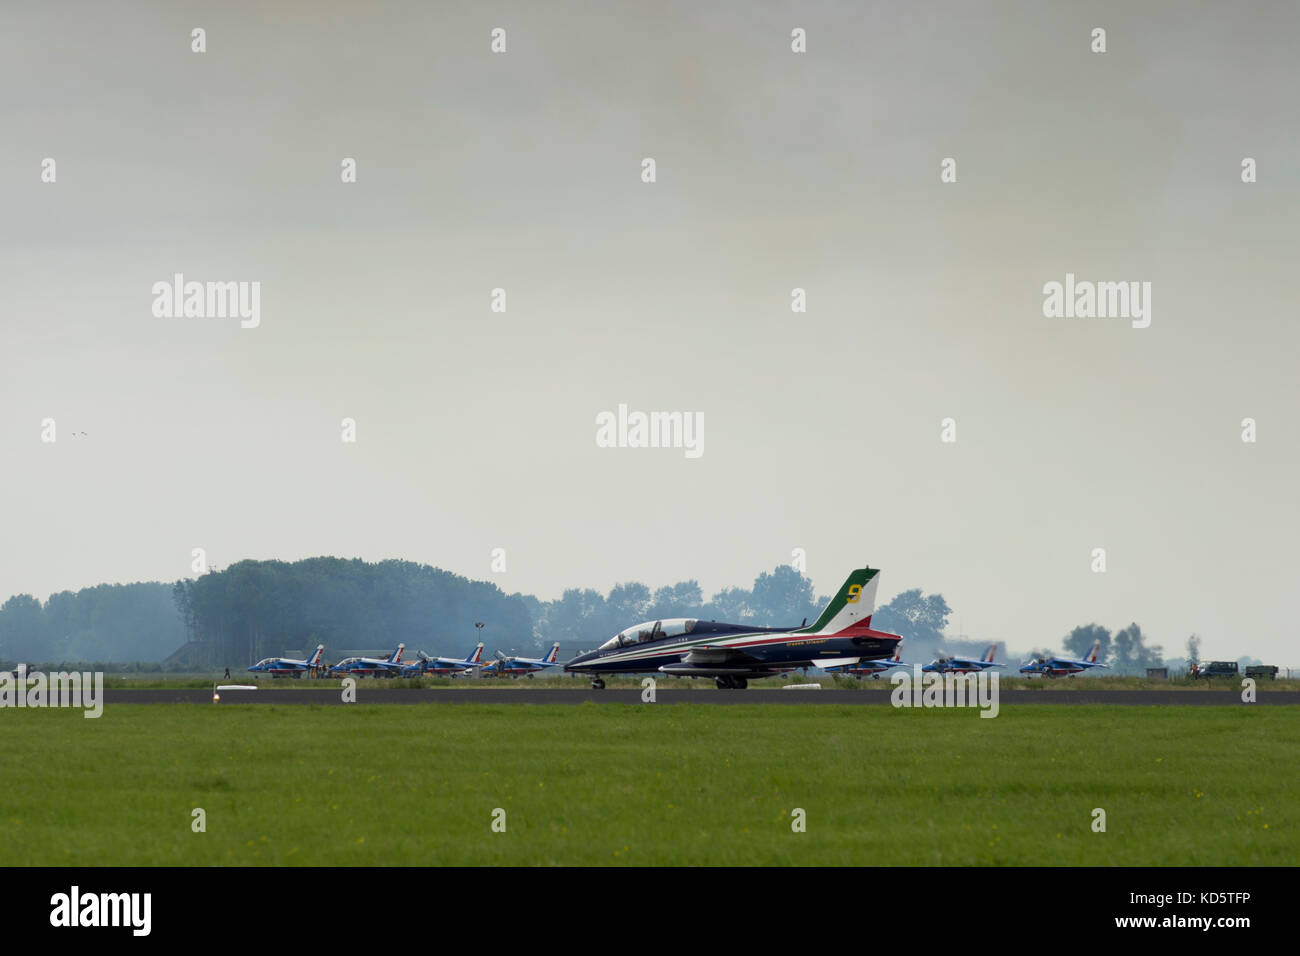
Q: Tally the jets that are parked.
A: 7